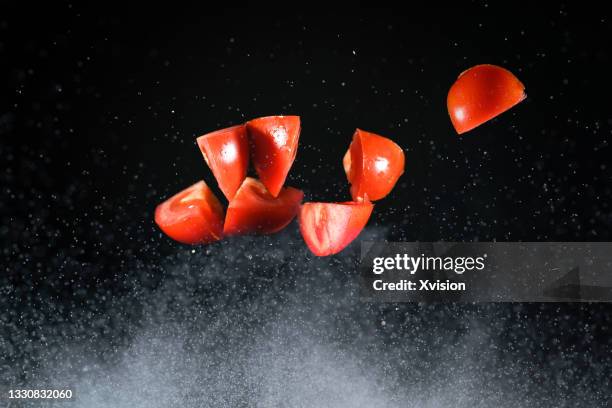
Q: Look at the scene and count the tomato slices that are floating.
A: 7